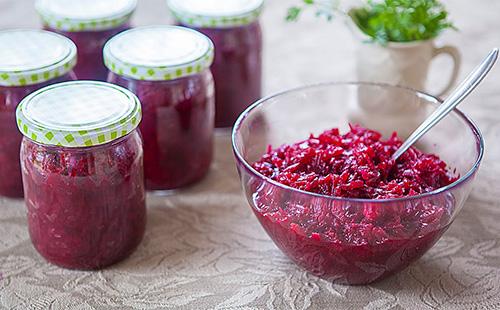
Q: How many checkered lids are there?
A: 5